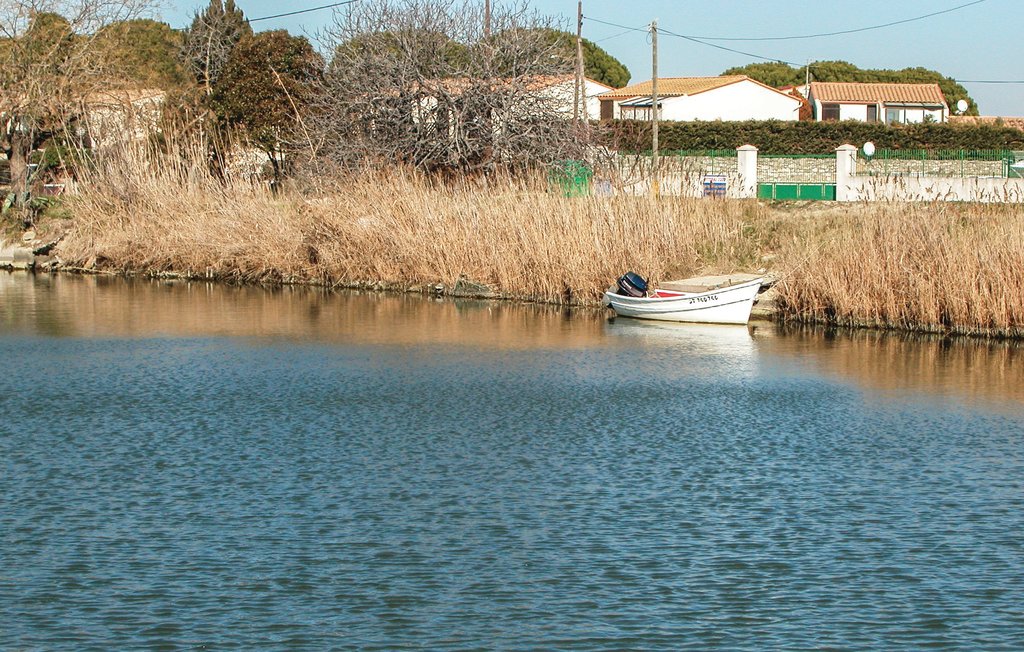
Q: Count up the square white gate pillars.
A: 2